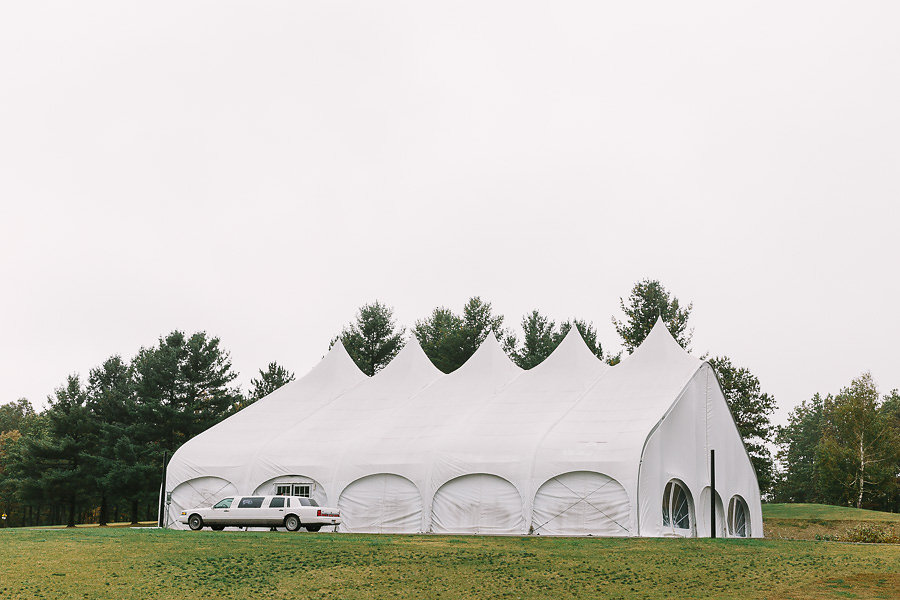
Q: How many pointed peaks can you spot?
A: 5